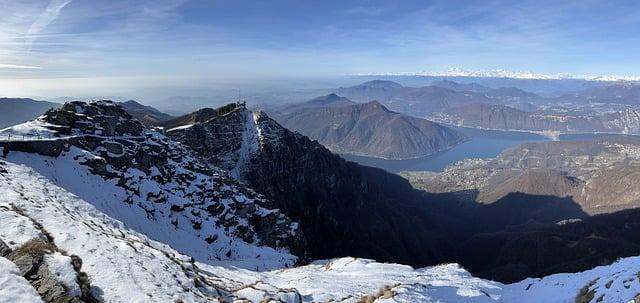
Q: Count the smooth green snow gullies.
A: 0